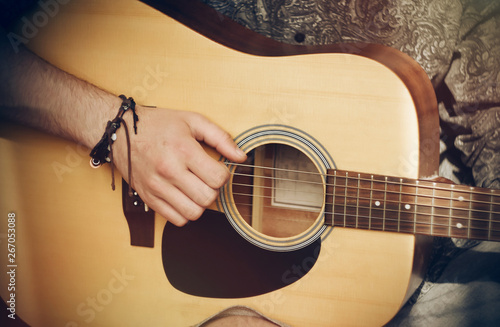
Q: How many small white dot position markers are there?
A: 4